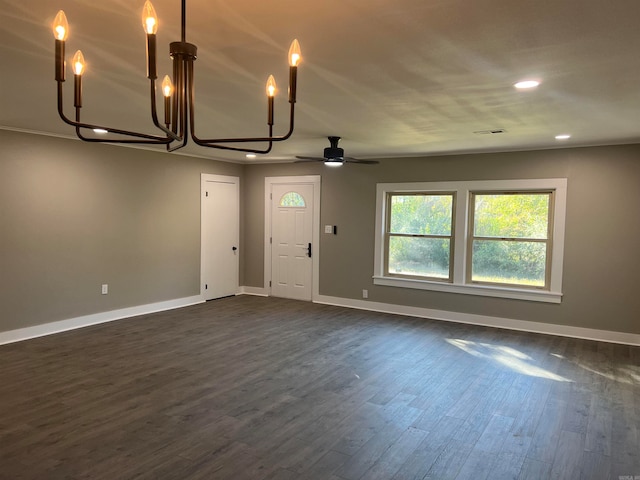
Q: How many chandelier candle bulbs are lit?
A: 6